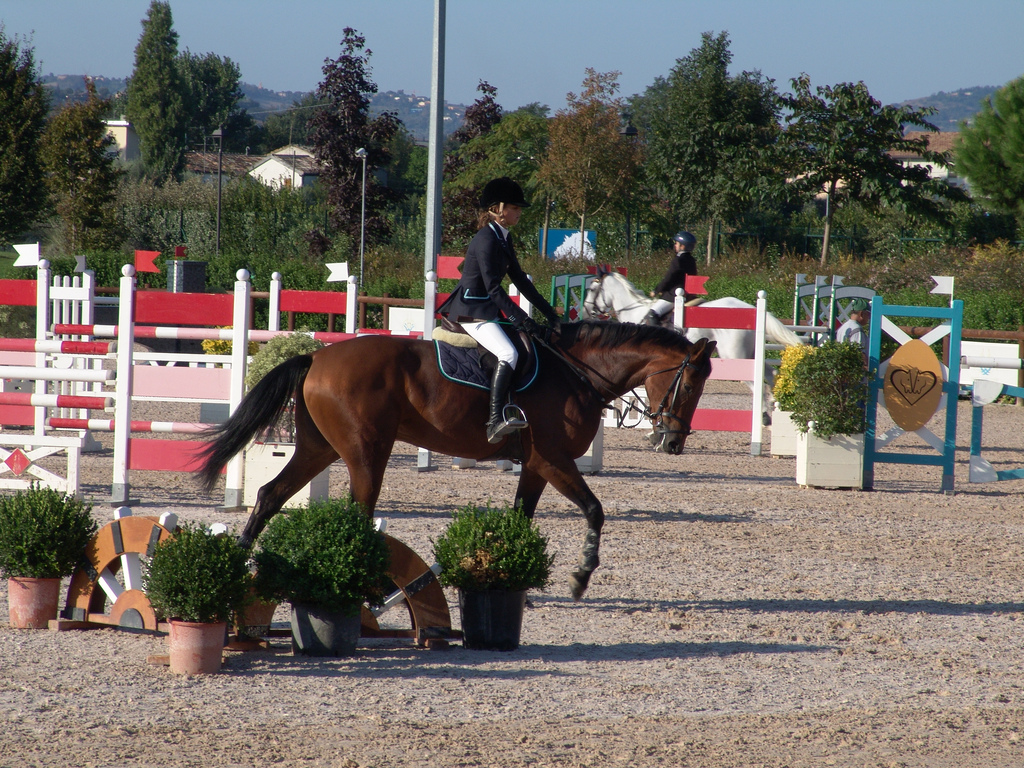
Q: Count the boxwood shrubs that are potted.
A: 4